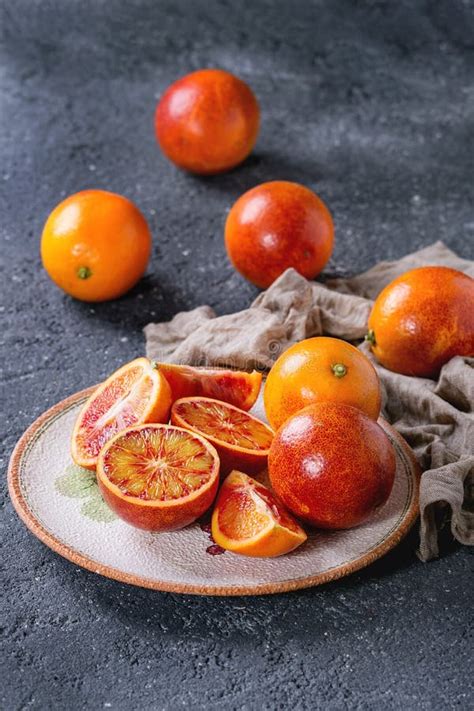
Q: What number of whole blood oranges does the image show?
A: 6